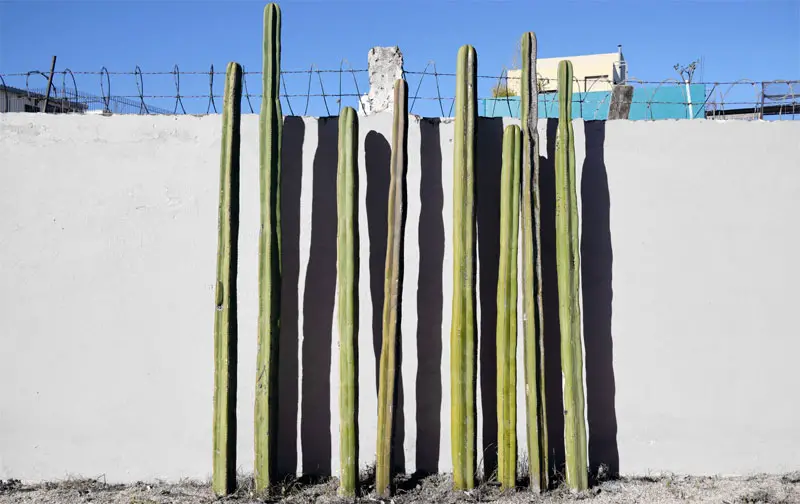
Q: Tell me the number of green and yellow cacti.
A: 8